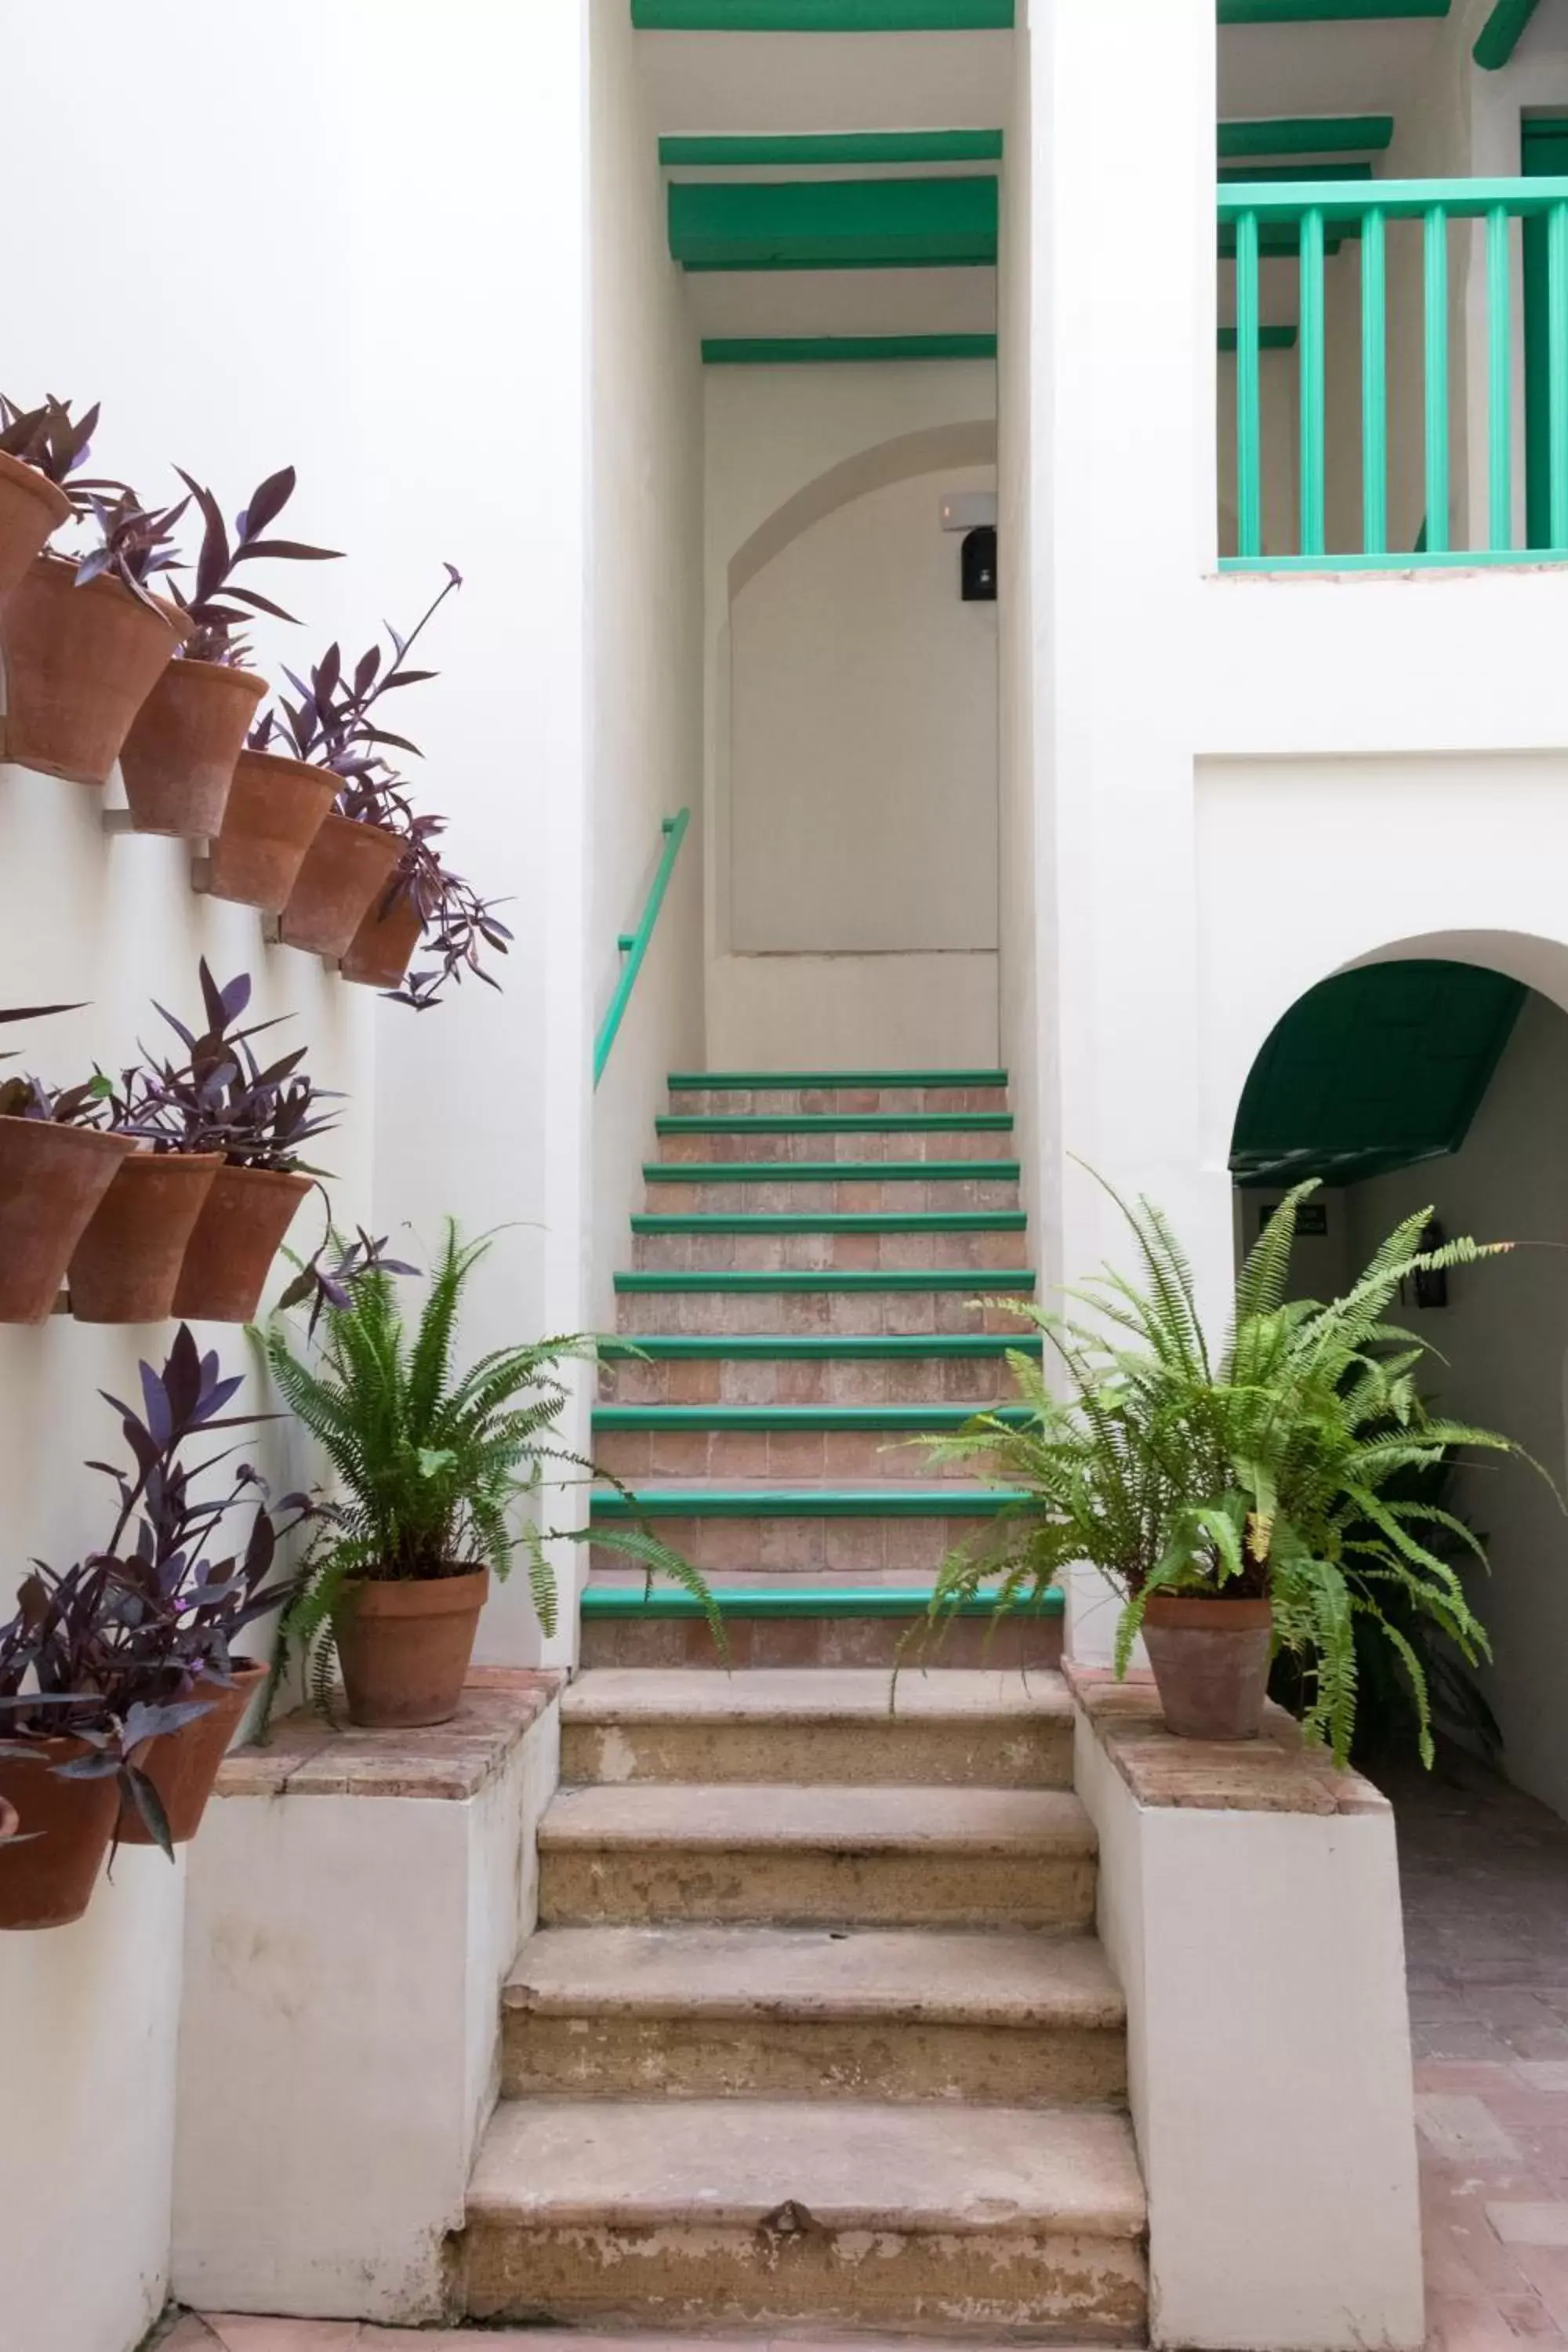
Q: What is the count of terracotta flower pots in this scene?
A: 13